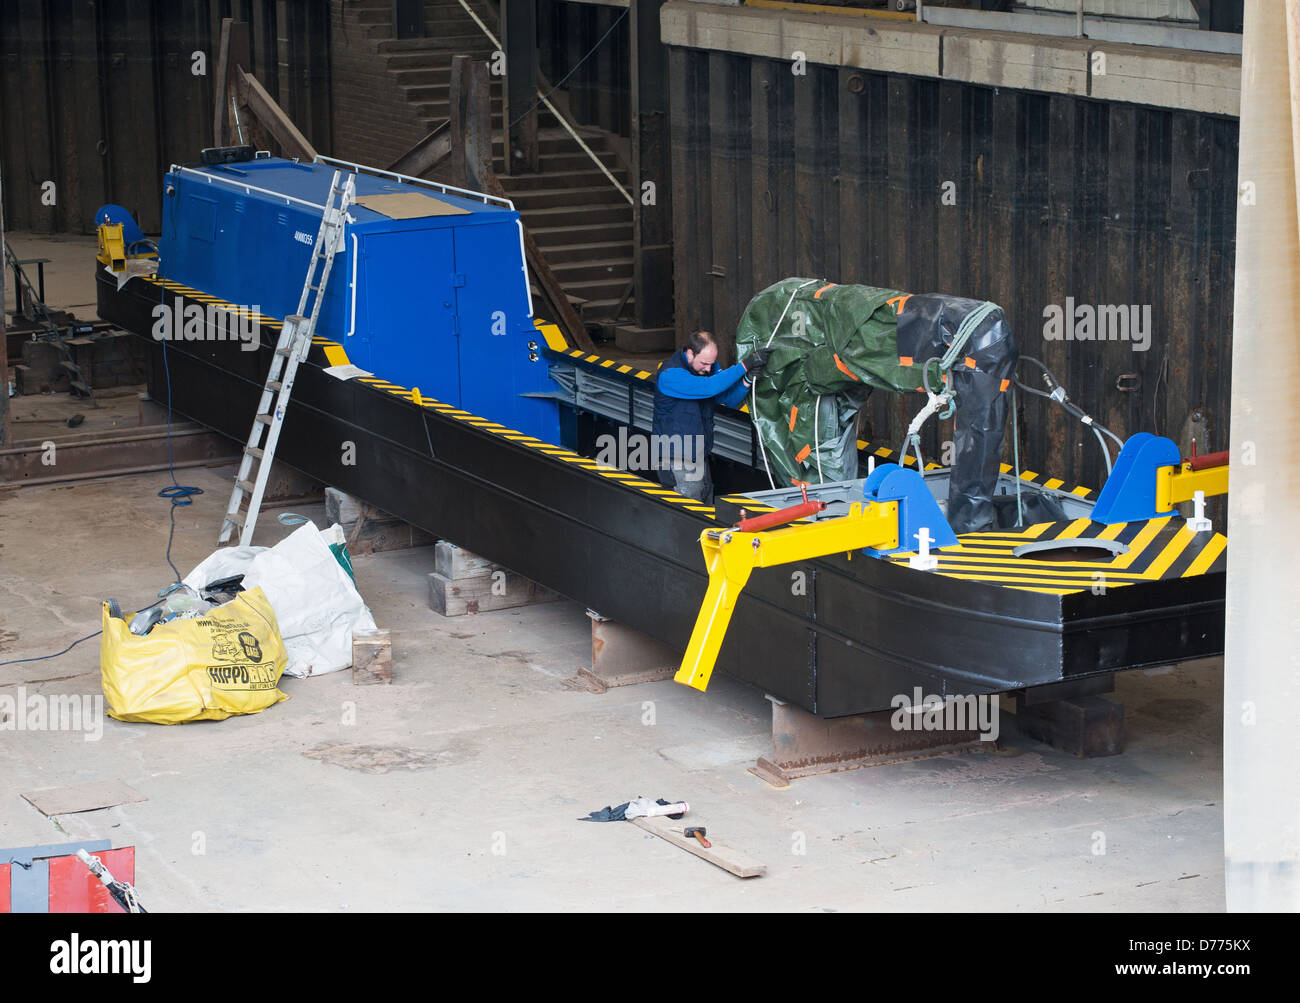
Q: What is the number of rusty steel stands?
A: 2